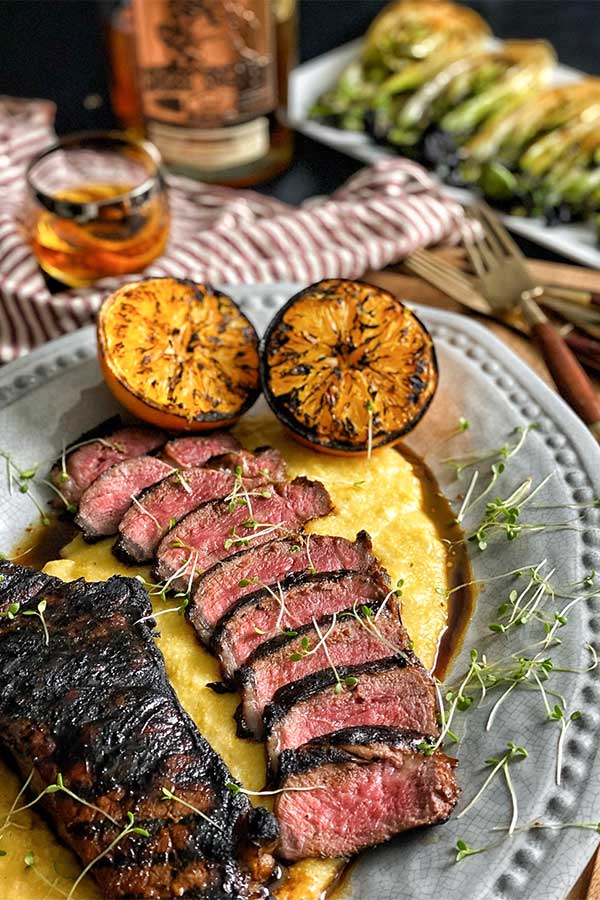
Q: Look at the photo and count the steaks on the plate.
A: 2